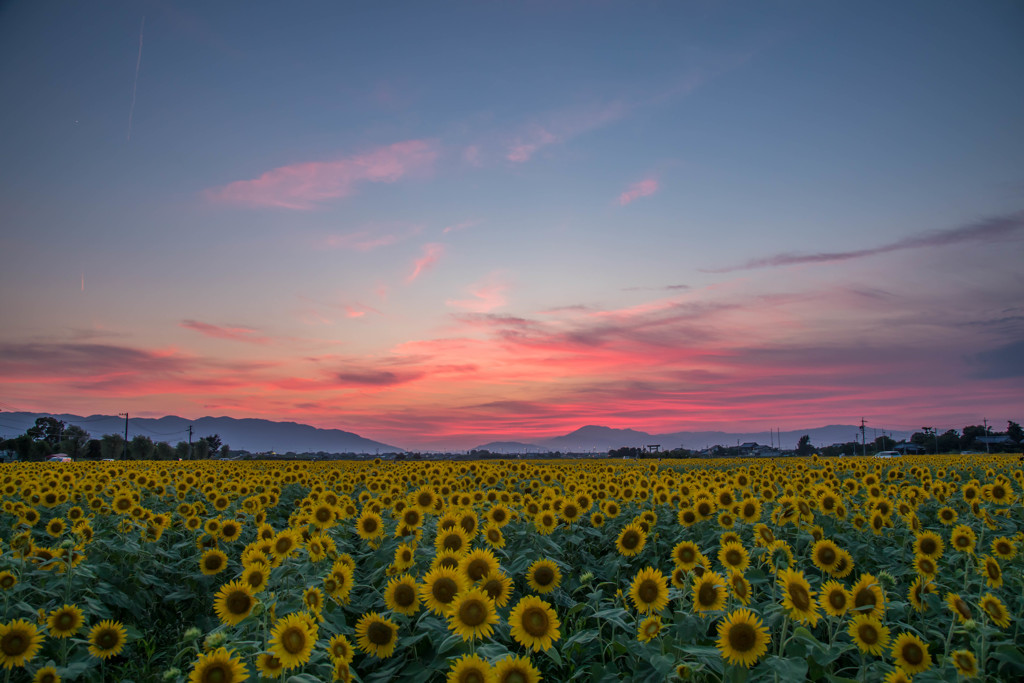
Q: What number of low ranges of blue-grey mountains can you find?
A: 2